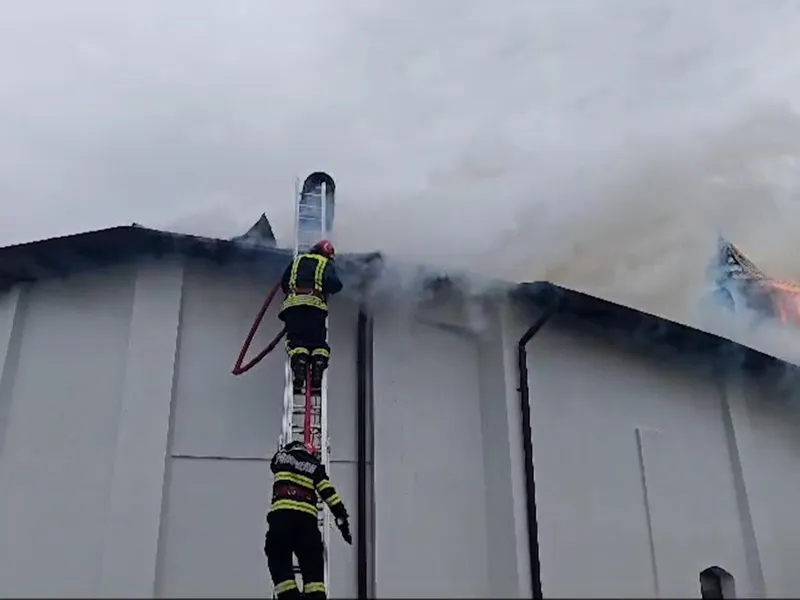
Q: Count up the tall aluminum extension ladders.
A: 1